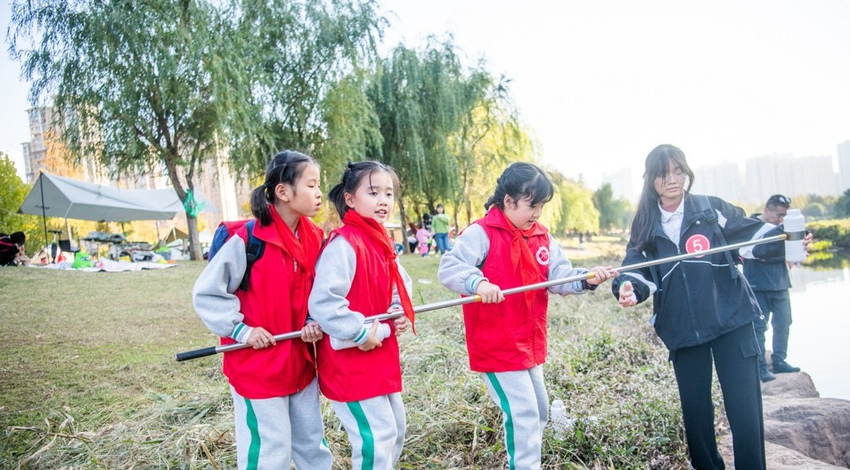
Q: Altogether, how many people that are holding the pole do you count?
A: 3